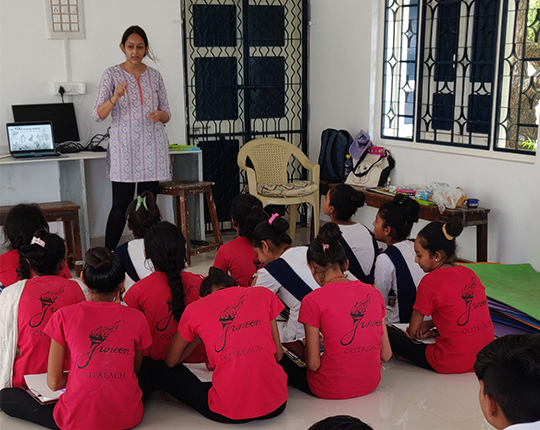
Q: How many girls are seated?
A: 12